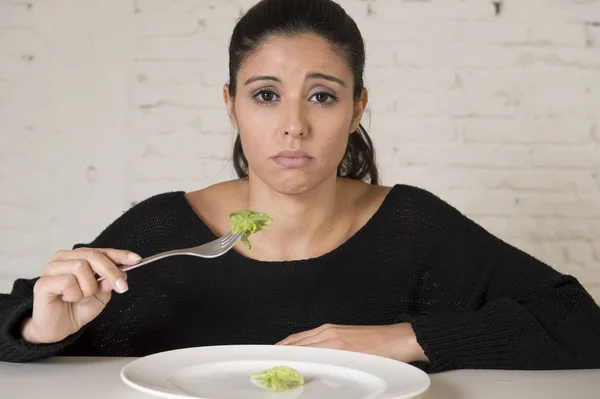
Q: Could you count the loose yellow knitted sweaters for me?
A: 0